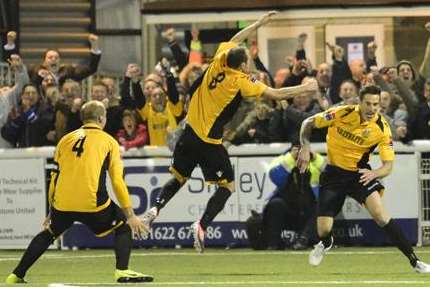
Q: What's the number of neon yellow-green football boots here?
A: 2